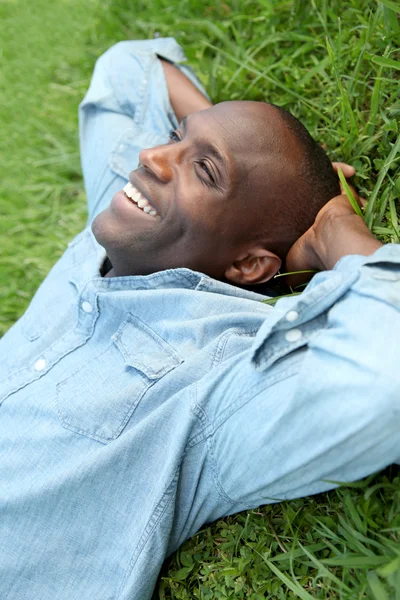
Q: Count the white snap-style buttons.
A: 4